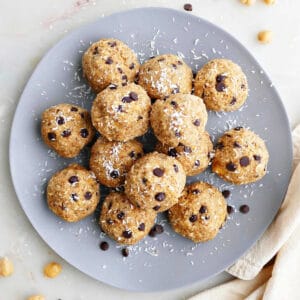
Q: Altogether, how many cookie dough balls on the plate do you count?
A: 13